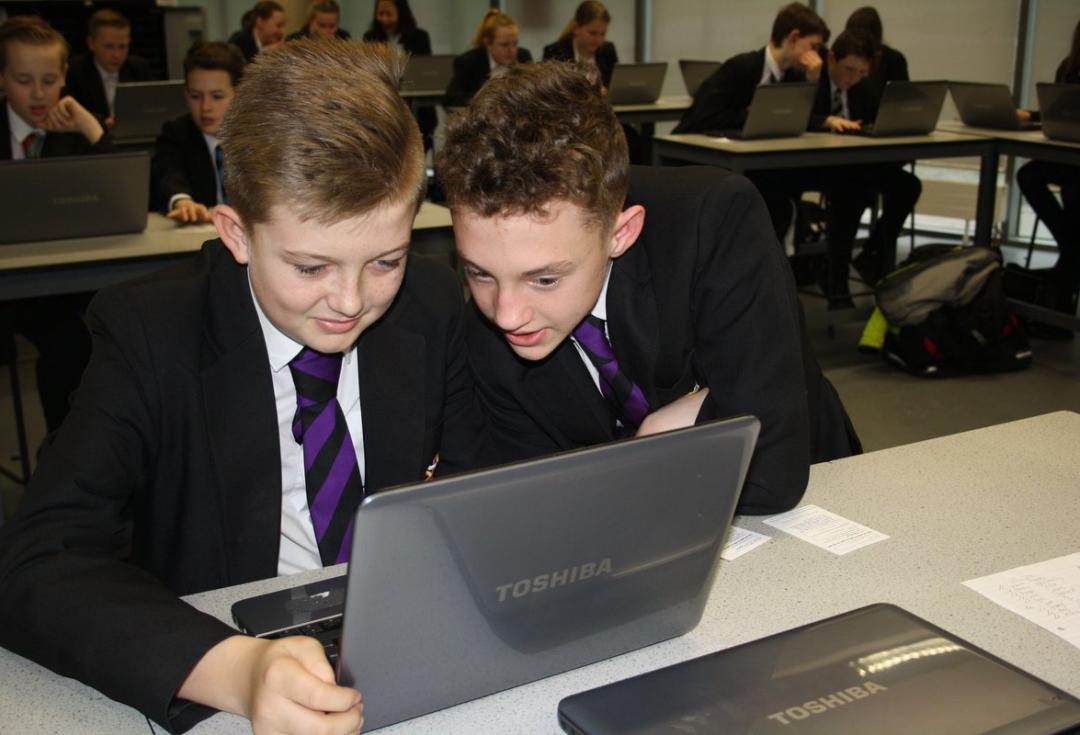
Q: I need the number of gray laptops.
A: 11